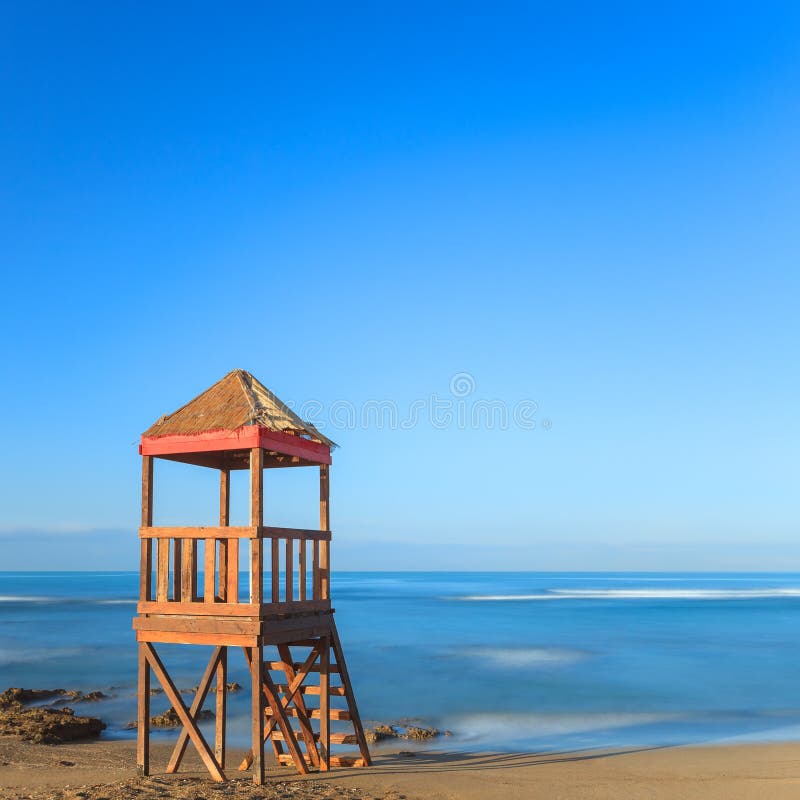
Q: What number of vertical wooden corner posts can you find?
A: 4